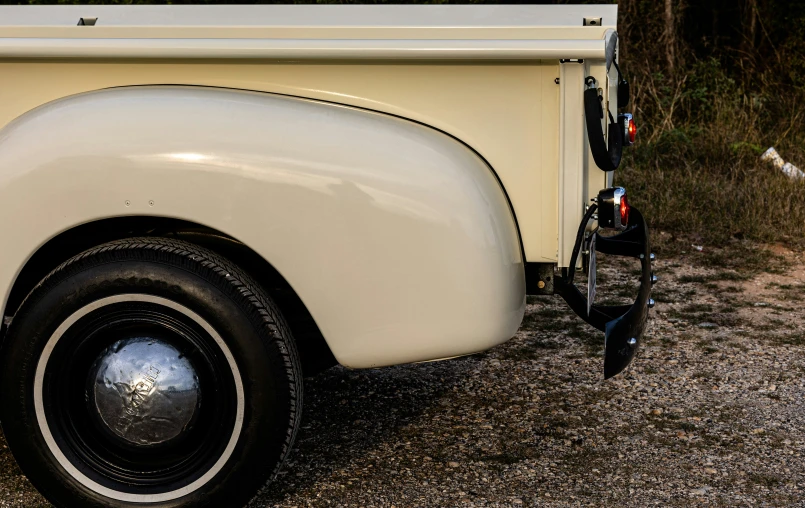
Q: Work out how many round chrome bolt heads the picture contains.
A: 4